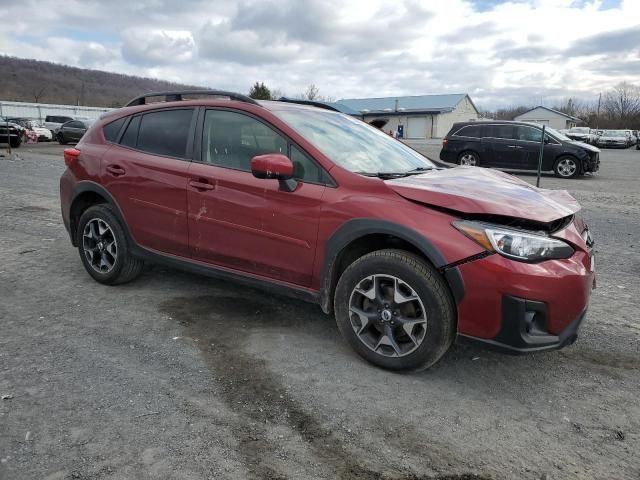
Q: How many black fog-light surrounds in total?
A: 1